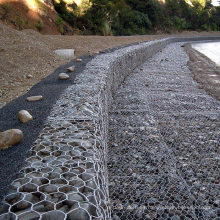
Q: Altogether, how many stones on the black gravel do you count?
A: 6